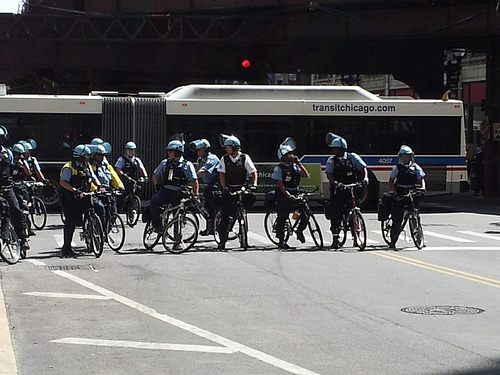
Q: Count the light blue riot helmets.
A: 13